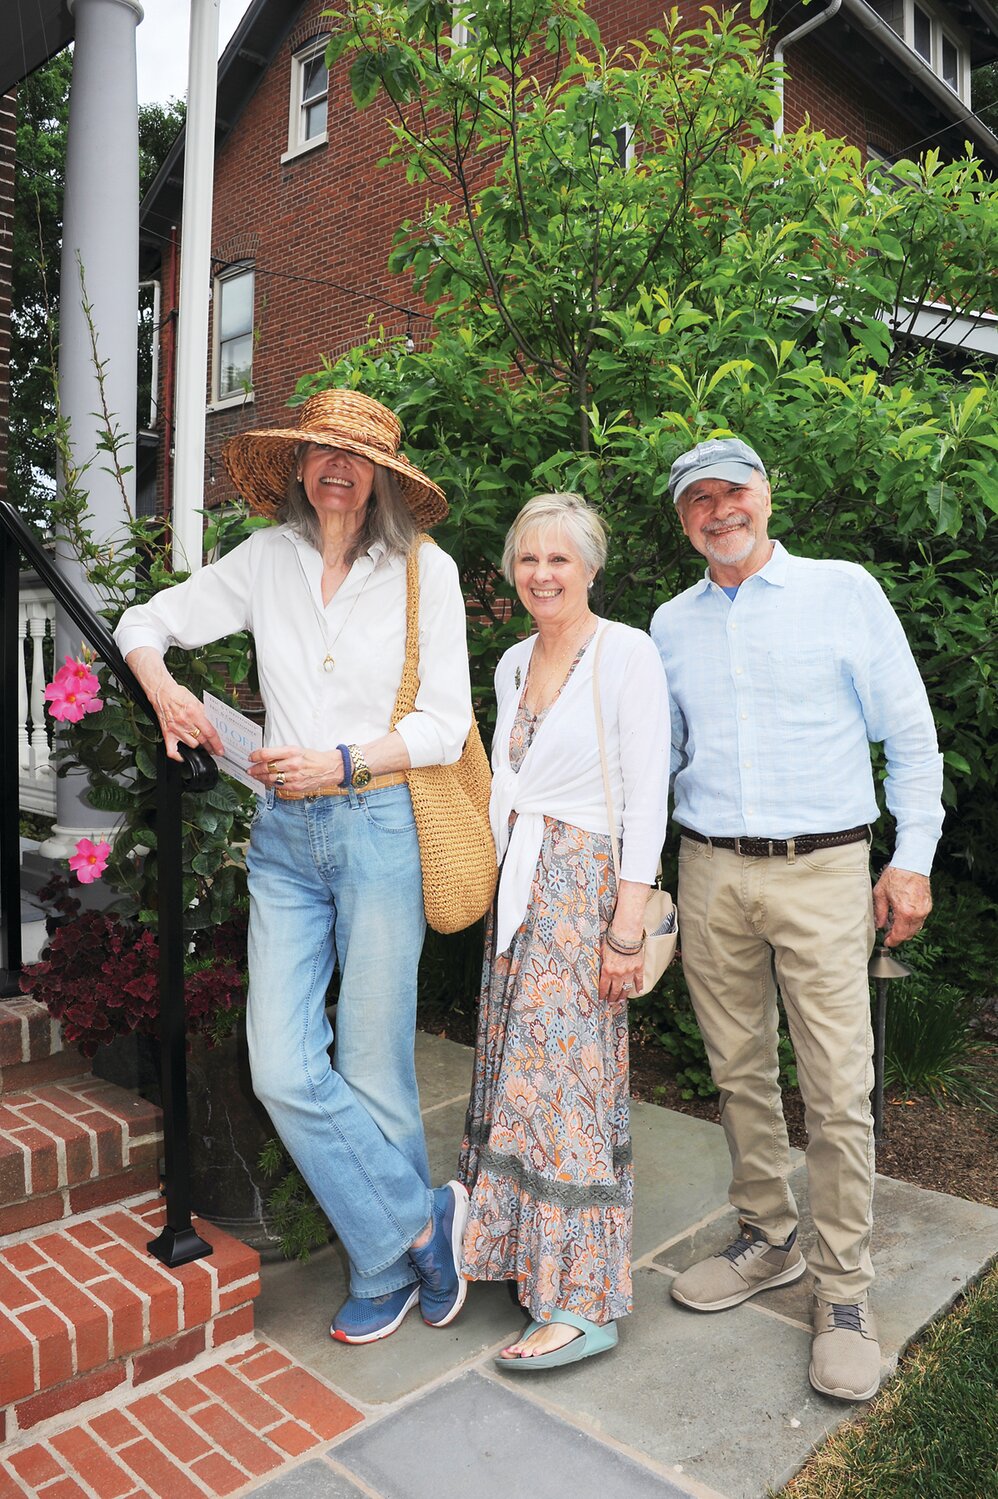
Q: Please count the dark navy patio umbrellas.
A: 0